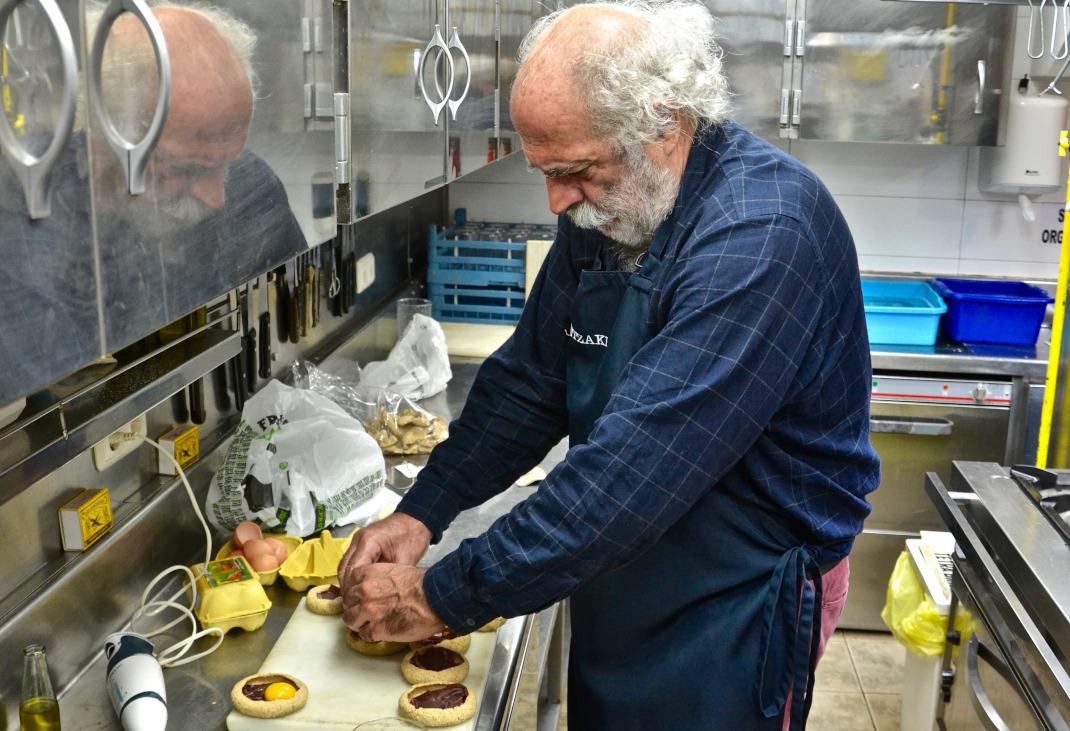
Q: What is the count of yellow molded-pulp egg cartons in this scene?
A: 2